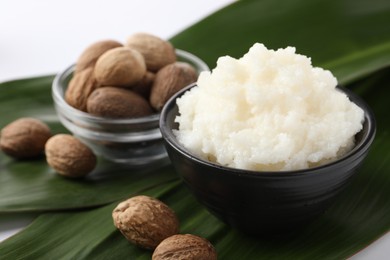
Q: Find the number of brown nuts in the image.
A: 11